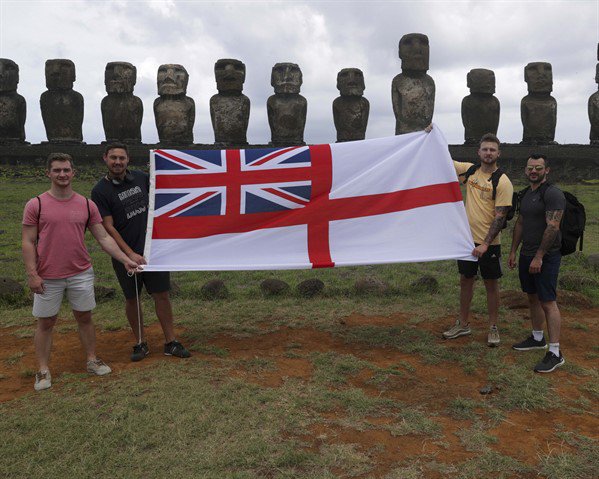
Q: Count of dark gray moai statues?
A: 11